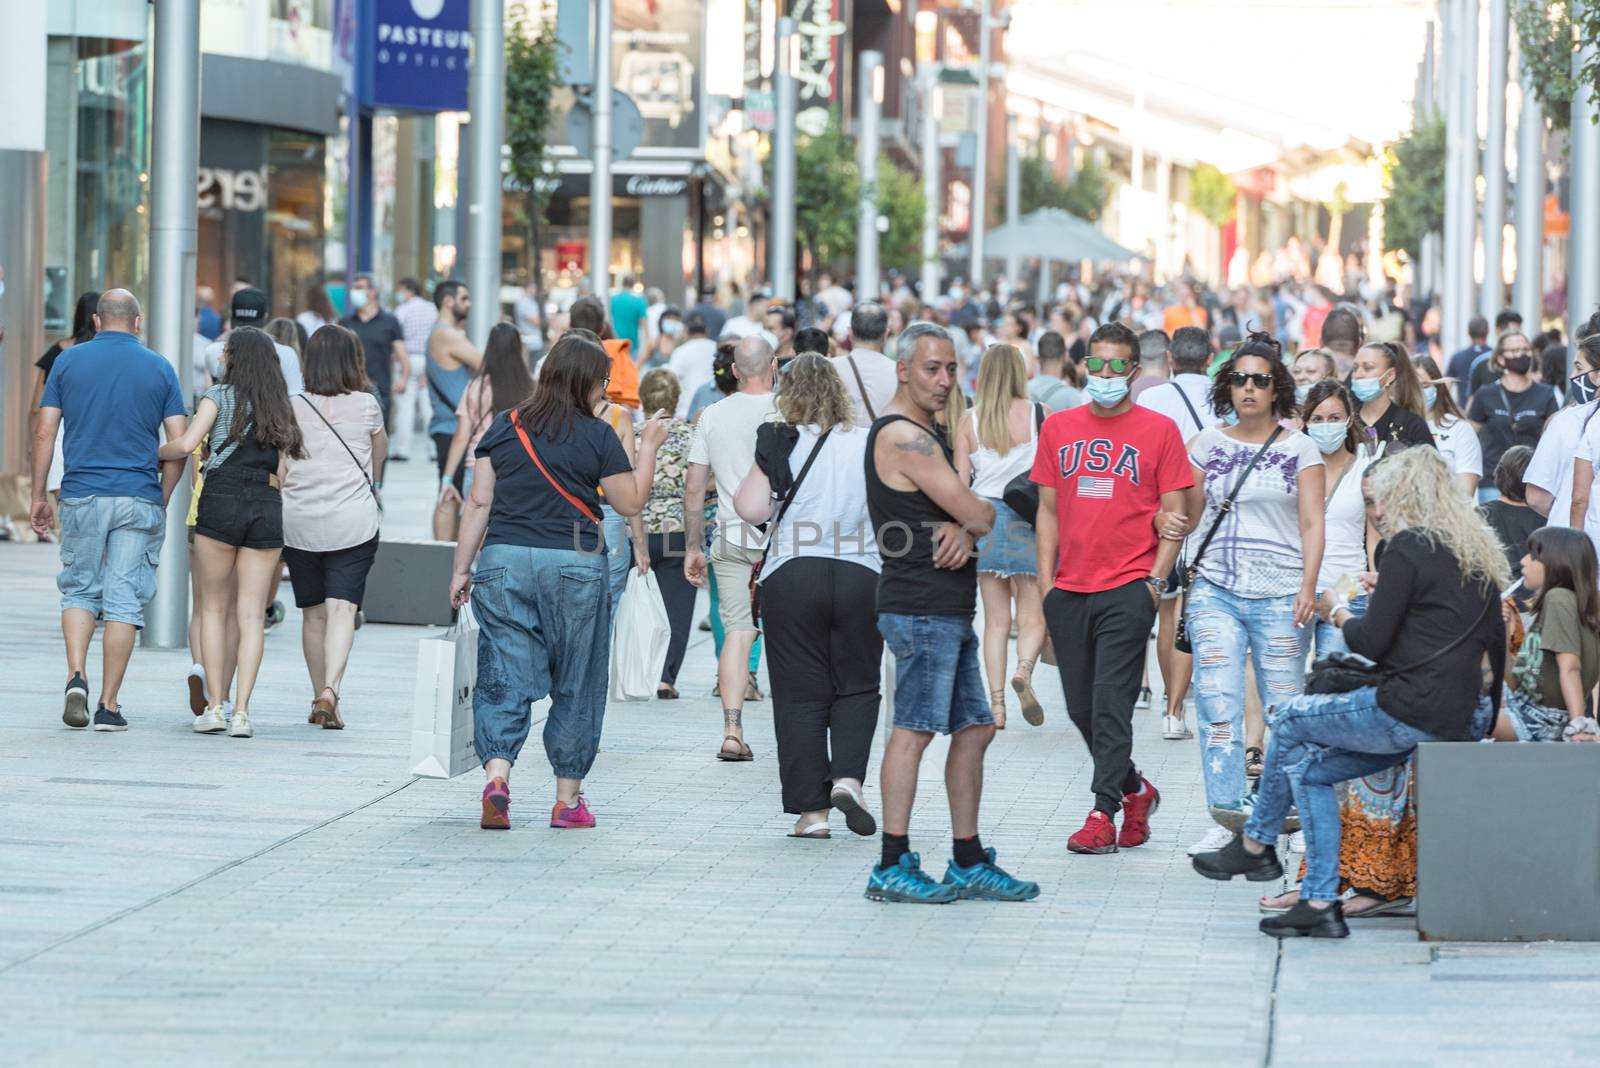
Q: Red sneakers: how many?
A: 2